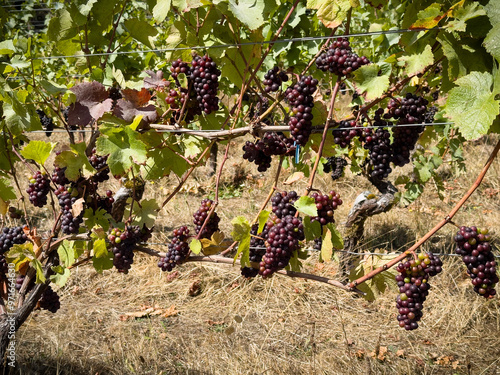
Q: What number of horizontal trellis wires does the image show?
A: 3